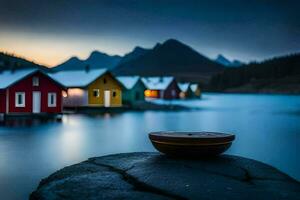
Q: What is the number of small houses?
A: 6